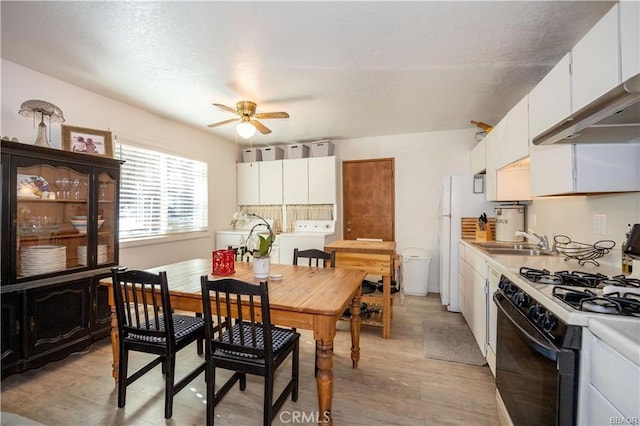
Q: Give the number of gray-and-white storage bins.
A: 4